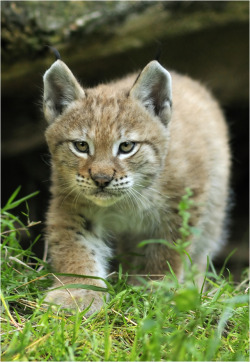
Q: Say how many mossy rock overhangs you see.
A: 1